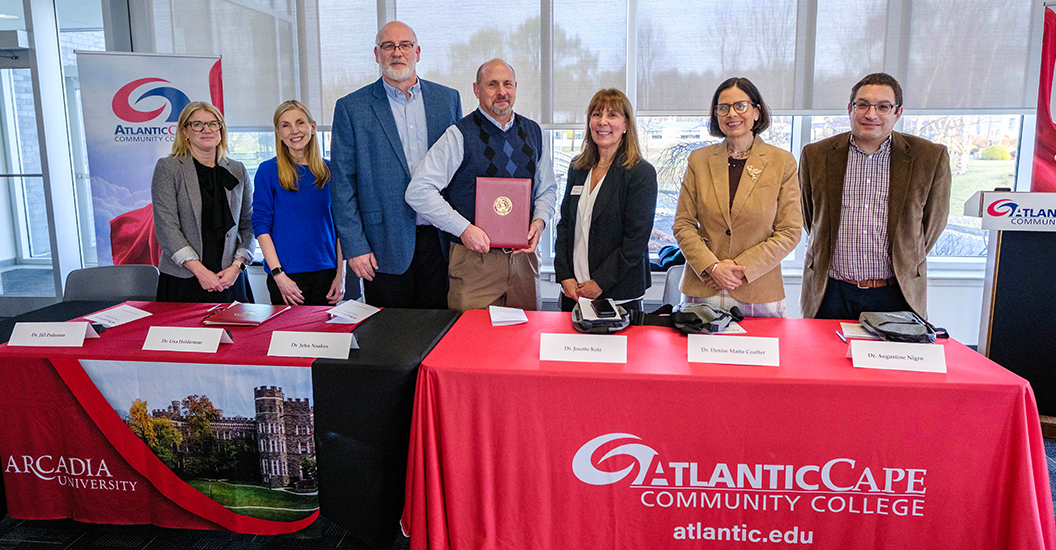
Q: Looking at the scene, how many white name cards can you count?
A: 6